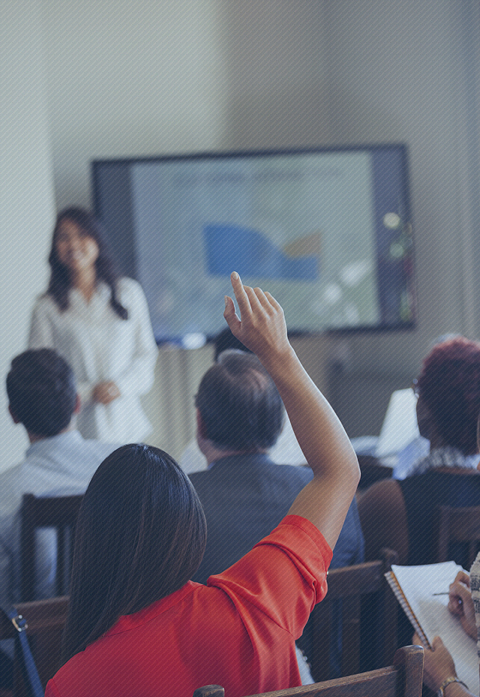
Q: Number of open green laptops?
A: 0